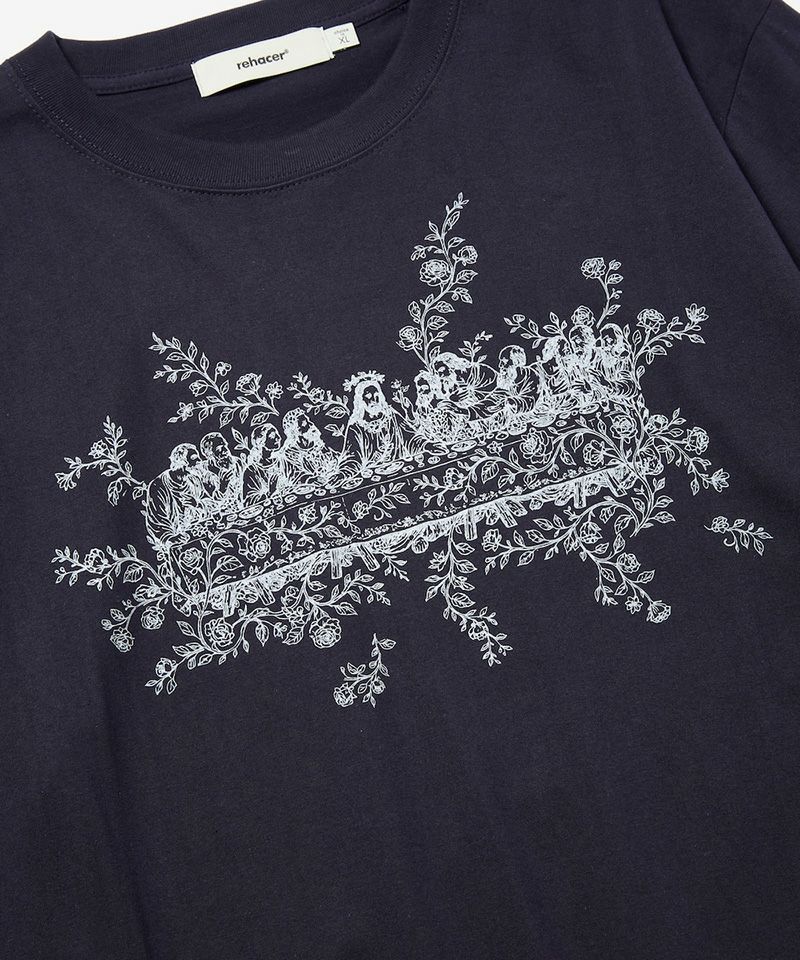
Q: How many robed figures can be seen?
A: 11